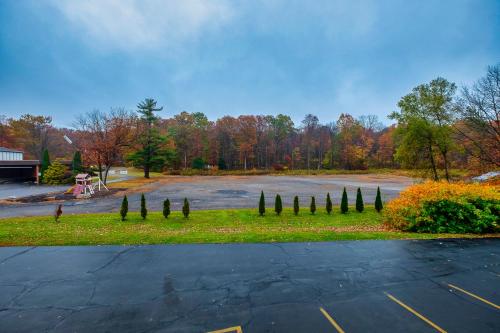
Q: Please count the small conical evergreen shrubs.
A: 12